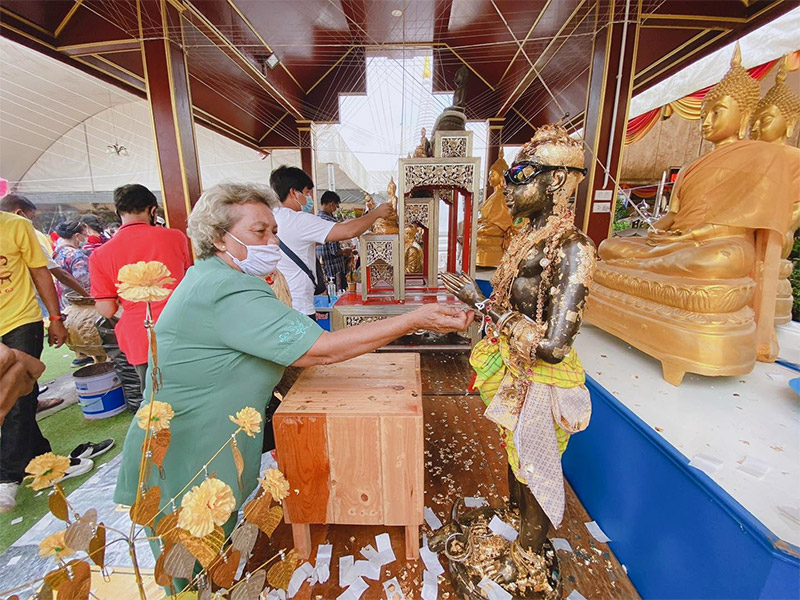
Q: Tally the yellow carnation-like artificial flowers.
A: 7